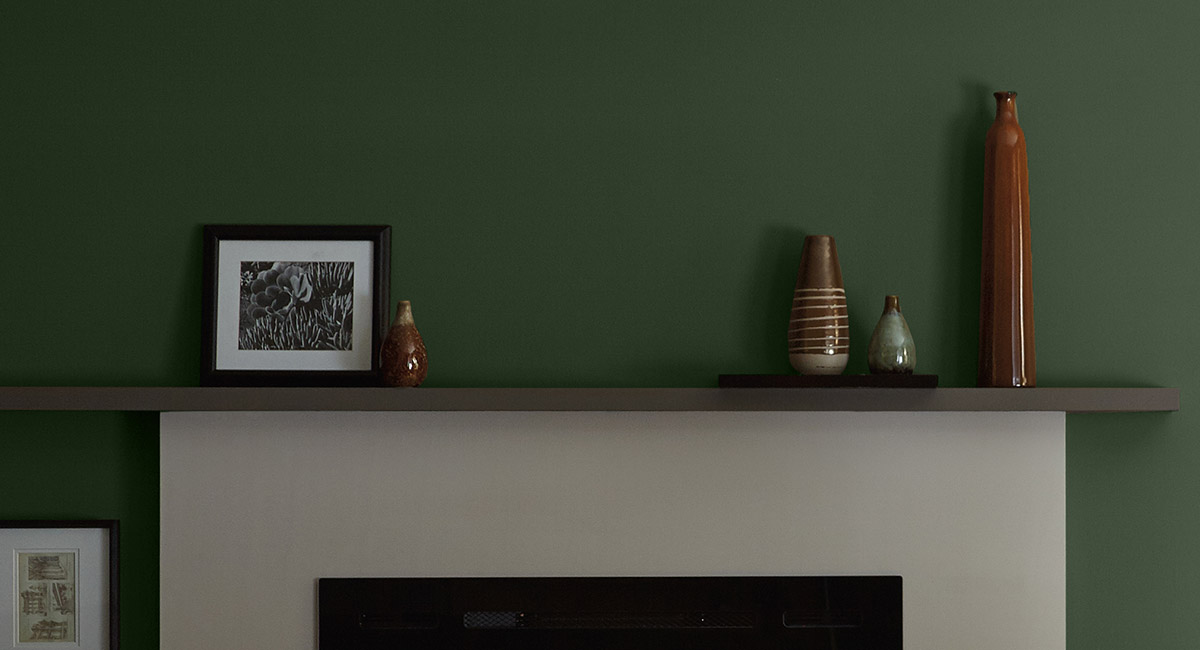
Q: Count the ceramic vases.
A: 4